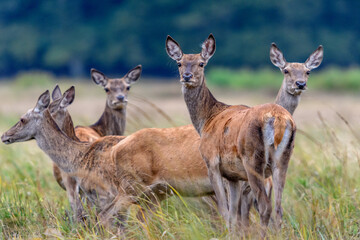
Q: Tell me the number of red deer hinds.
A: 5